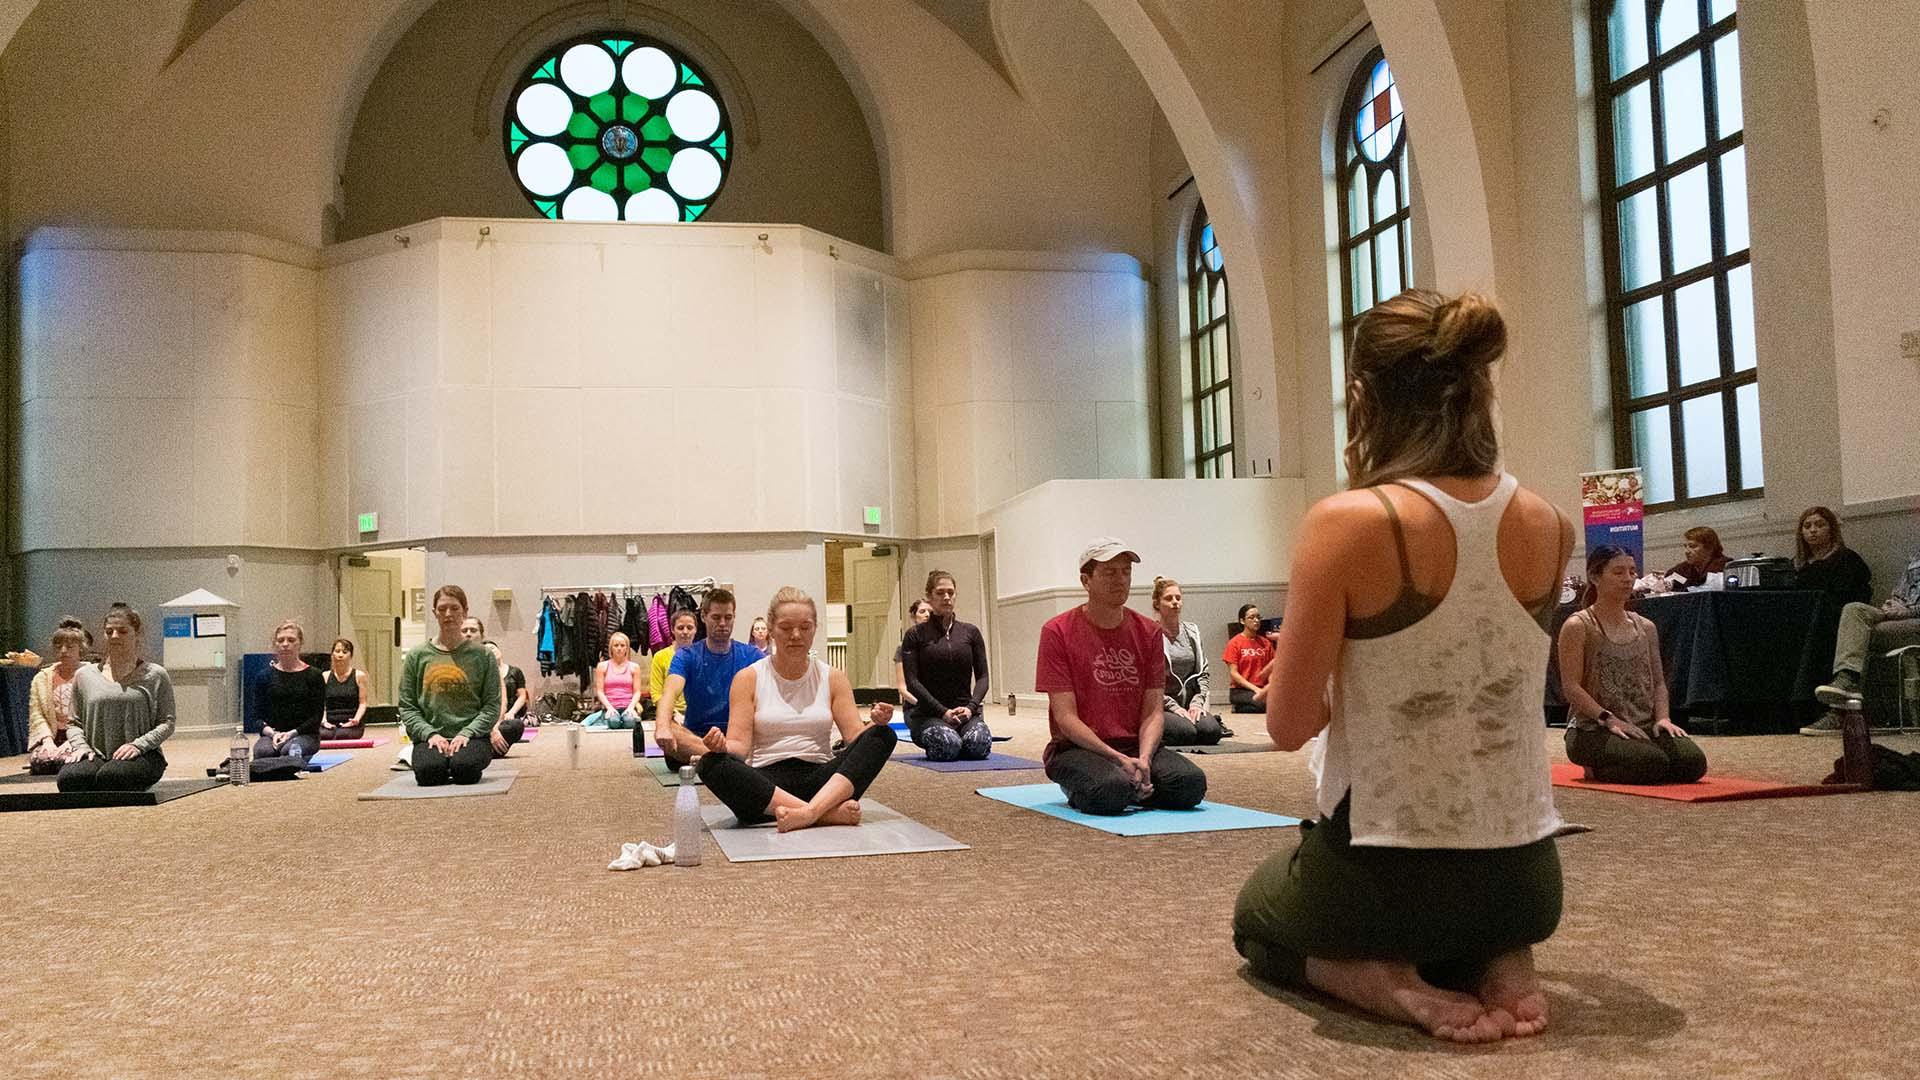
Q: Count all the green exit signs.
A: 2